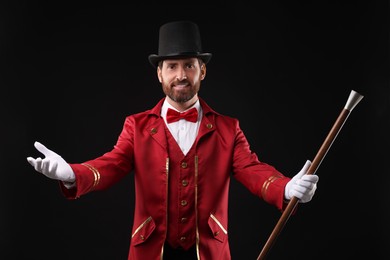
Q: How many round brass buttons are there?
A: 9